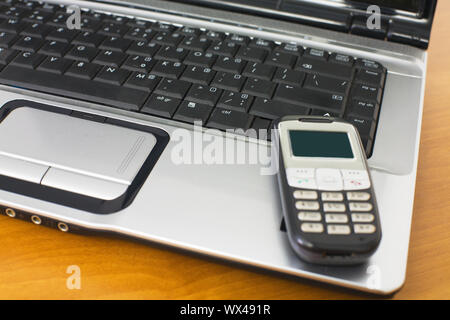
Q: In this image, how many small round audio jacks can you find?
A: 3